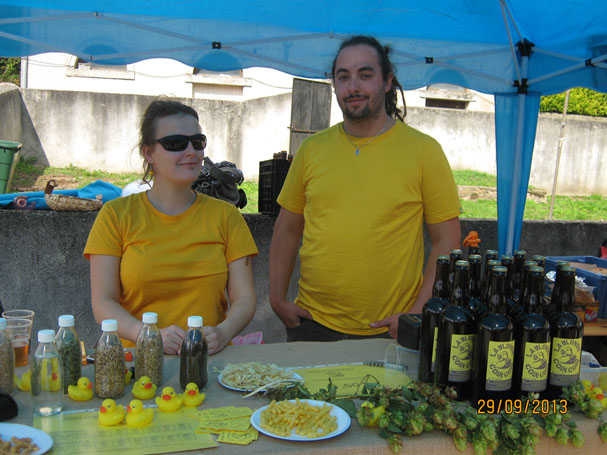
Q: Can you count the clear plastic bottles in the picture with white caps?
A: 6